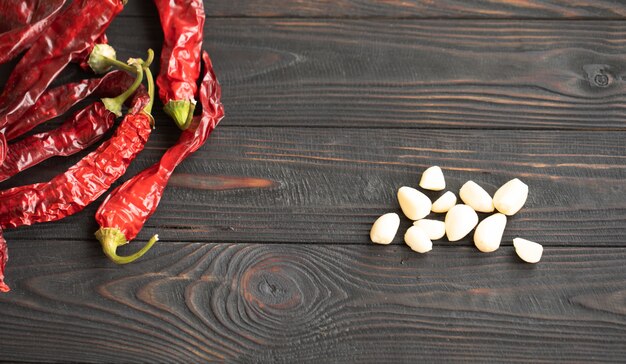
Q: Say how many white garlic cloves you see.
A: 11